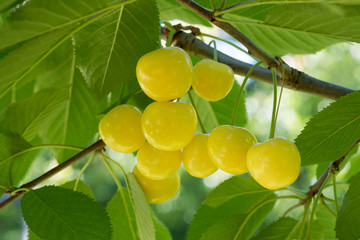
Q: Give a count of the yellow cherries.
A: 9